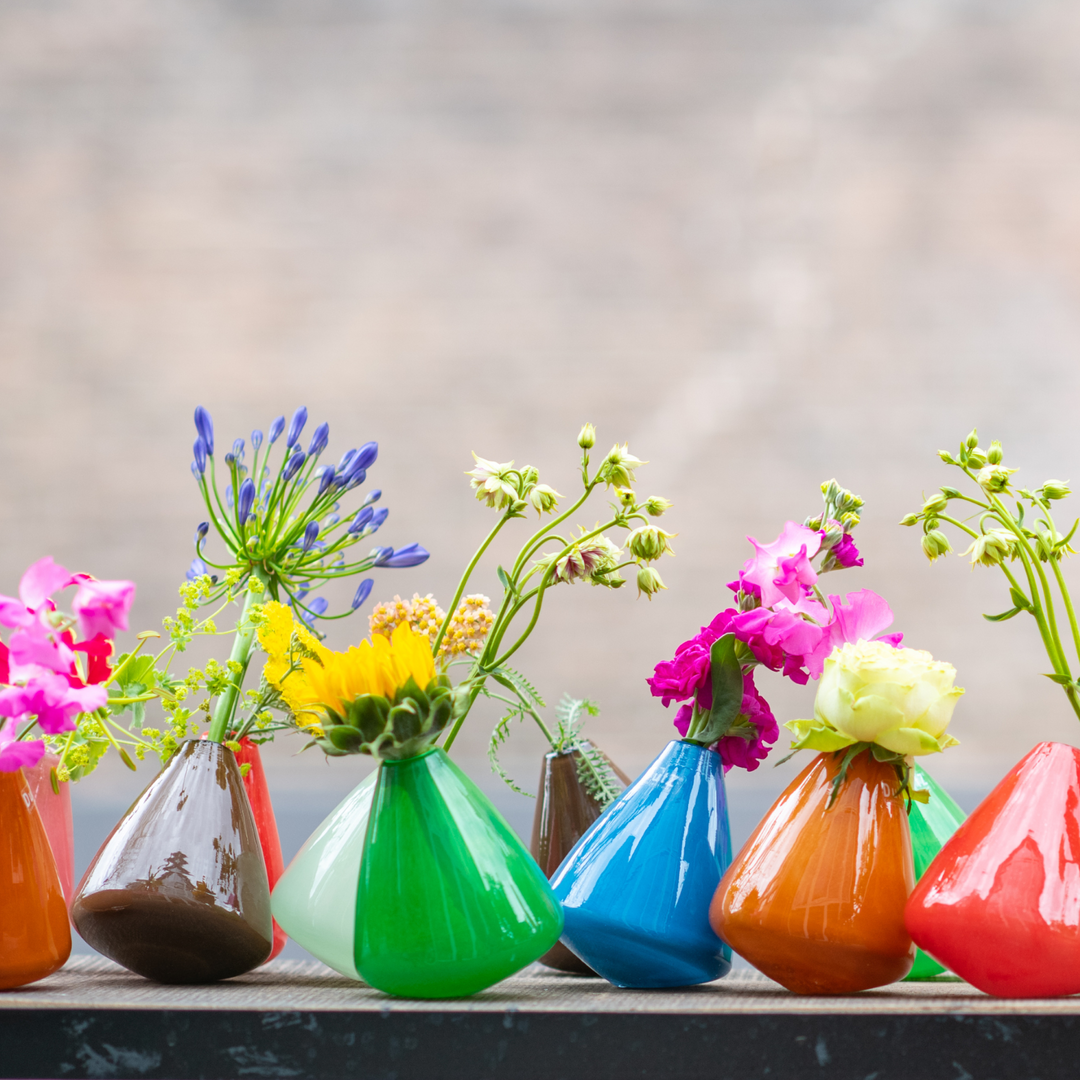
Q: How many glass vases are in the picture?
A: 11